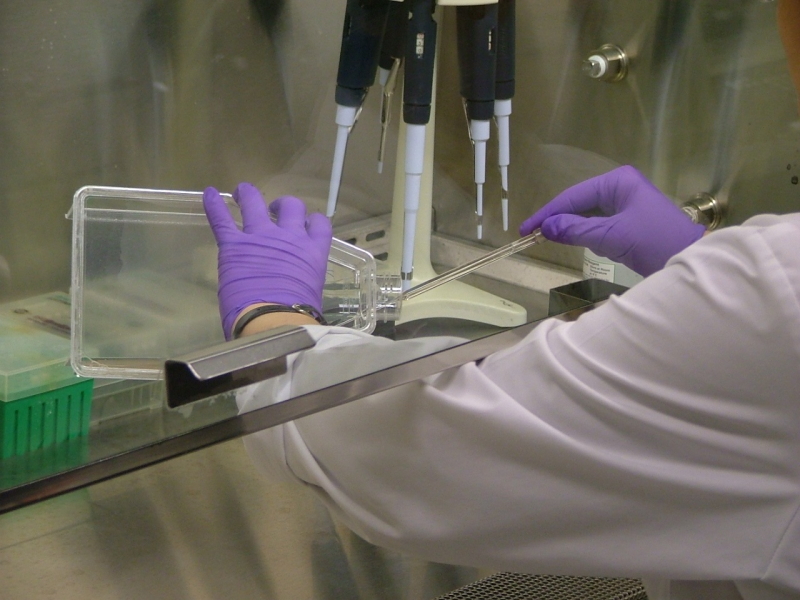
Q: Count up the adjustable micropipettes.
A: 5